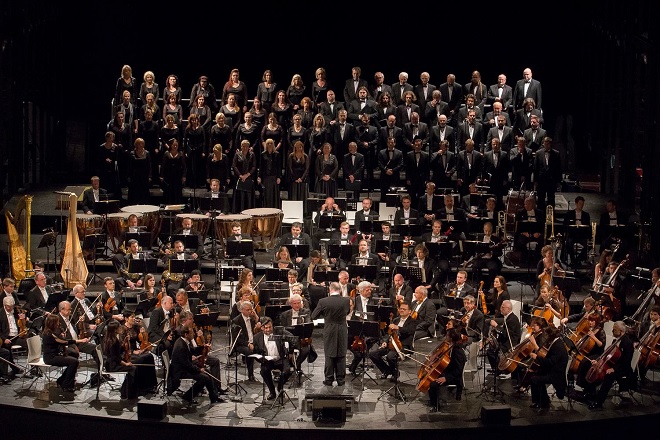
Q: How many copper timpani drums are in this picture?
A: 6